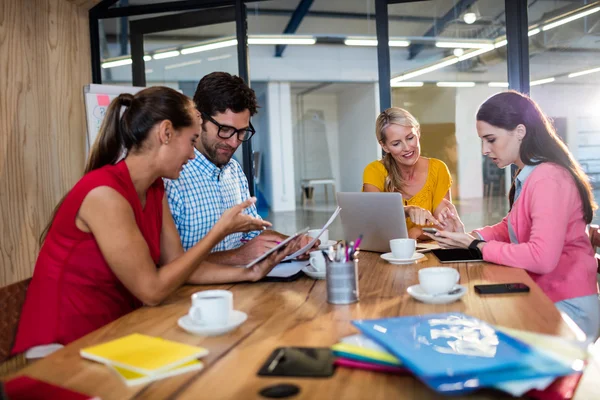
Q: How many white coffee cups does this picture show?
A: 5